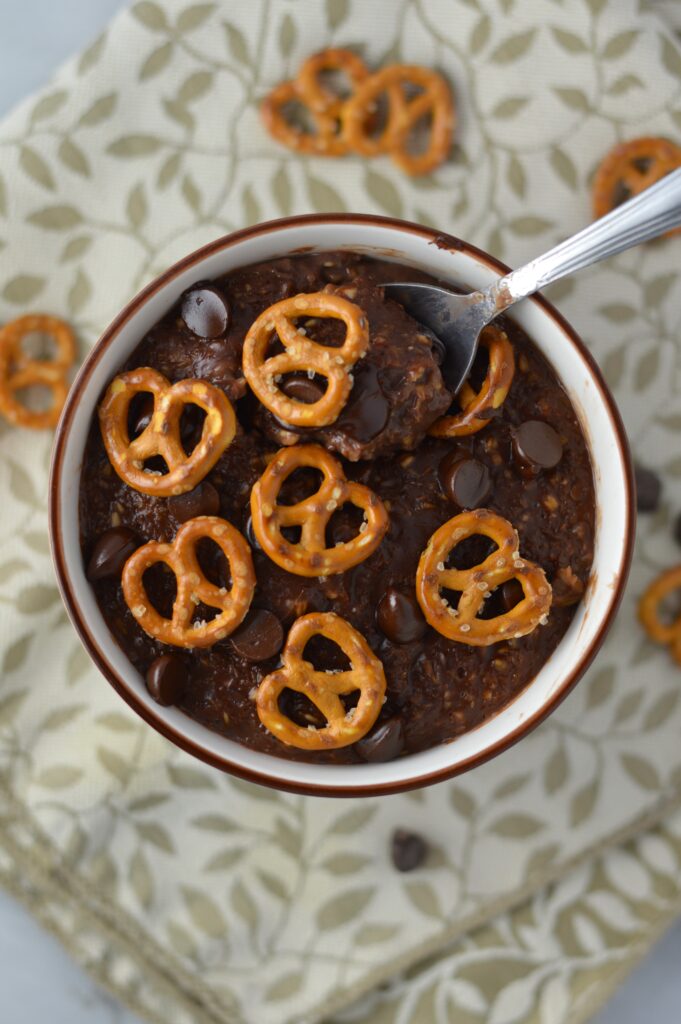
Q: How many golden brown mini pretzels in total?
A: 12